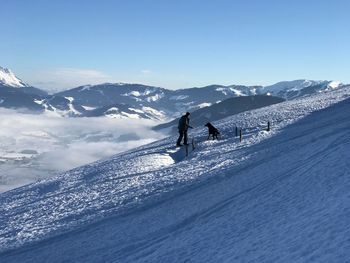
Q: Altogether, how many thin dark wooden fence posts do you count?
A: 5